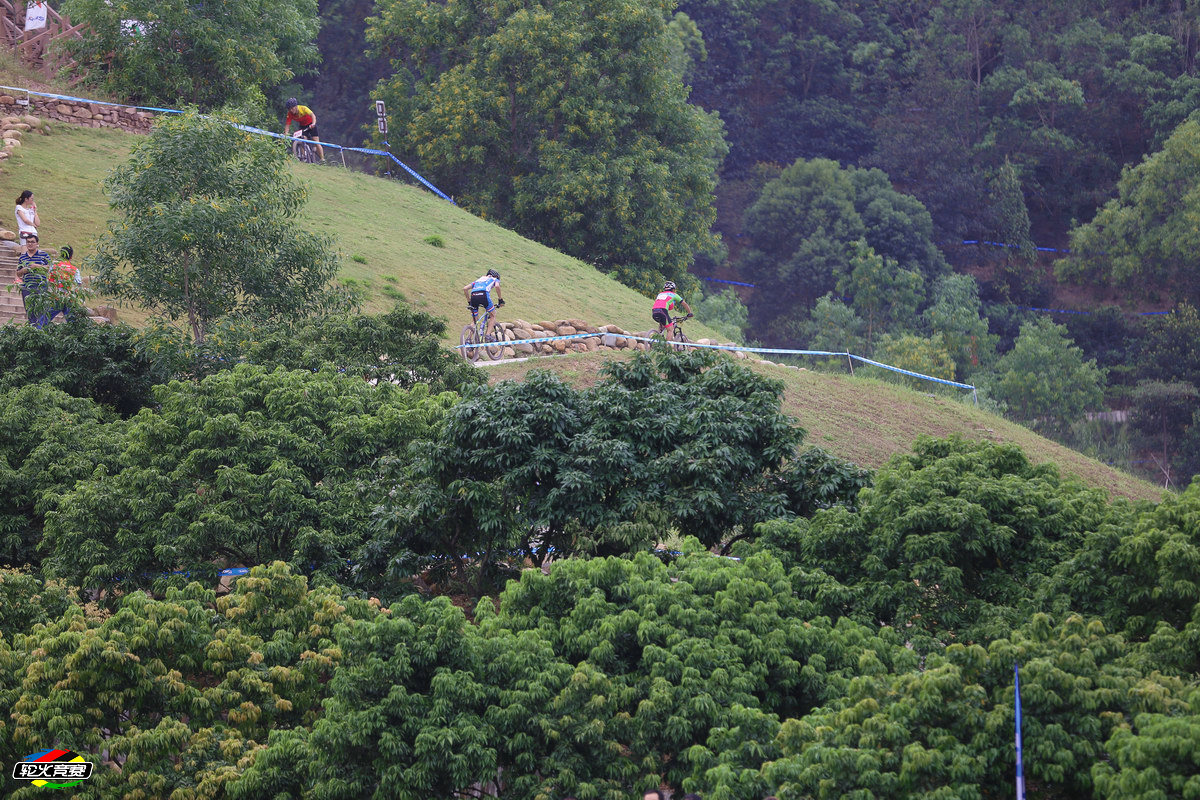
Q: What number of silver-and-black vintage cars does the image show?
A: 0